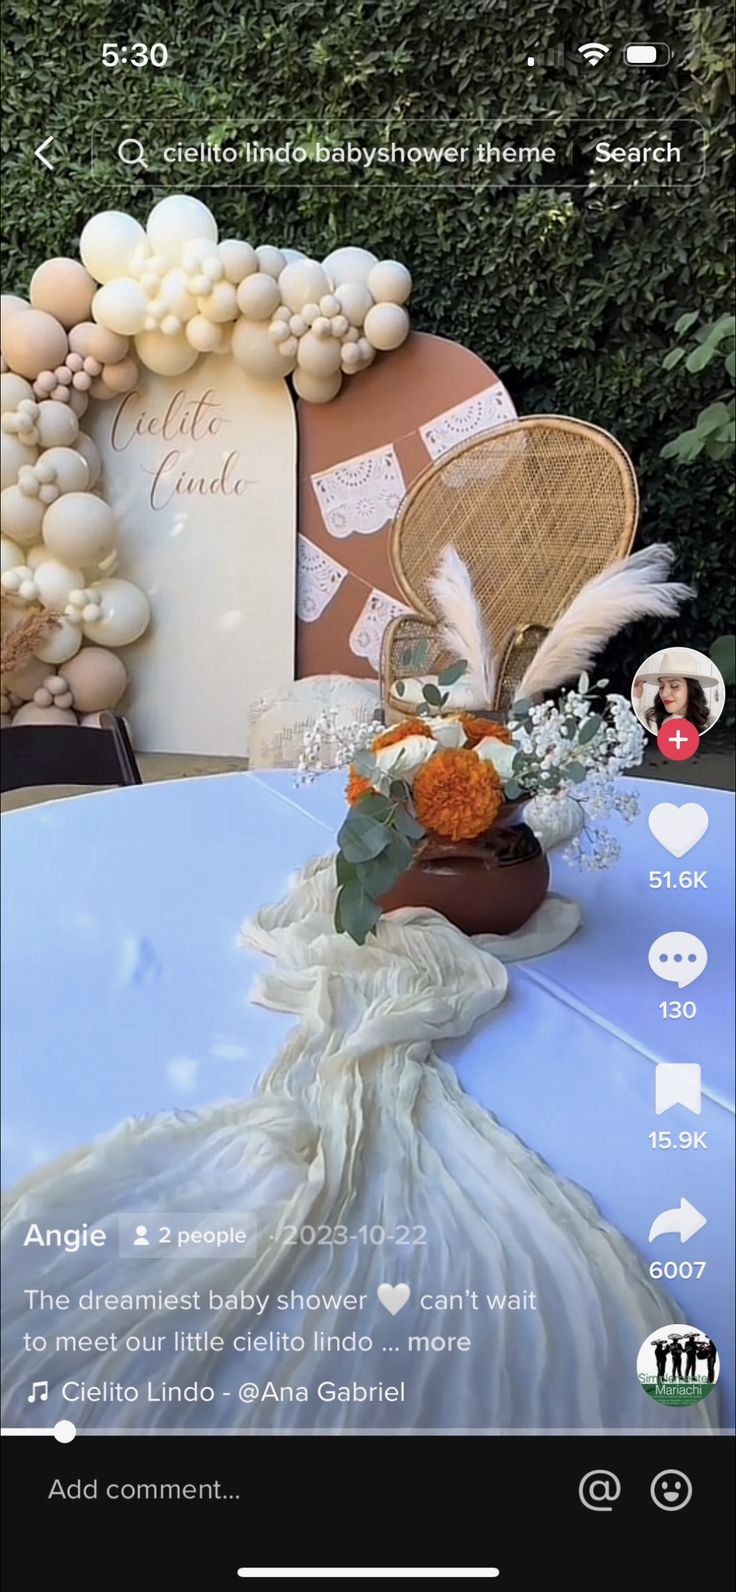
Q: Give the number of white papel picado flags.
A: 4